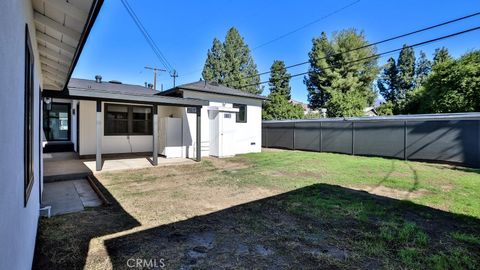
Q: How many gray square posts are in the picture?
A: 3